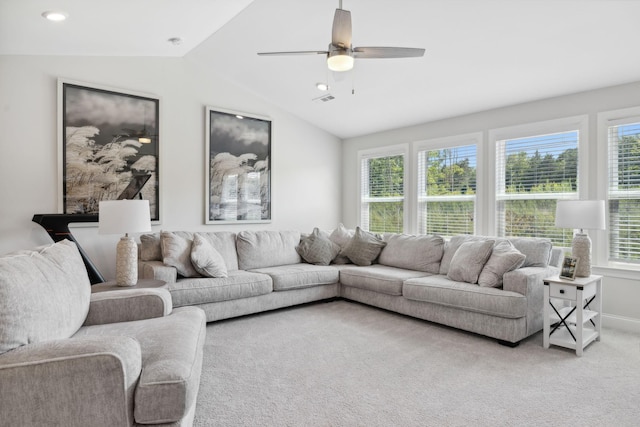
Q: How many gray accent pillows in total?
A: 7